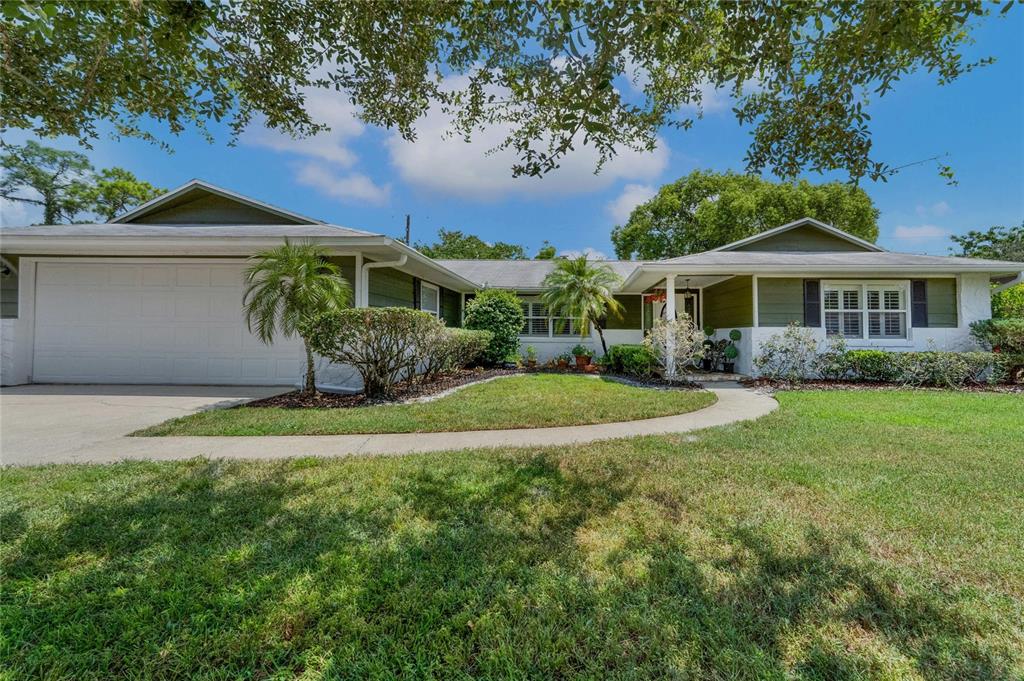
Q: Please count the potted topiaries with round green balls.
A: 2